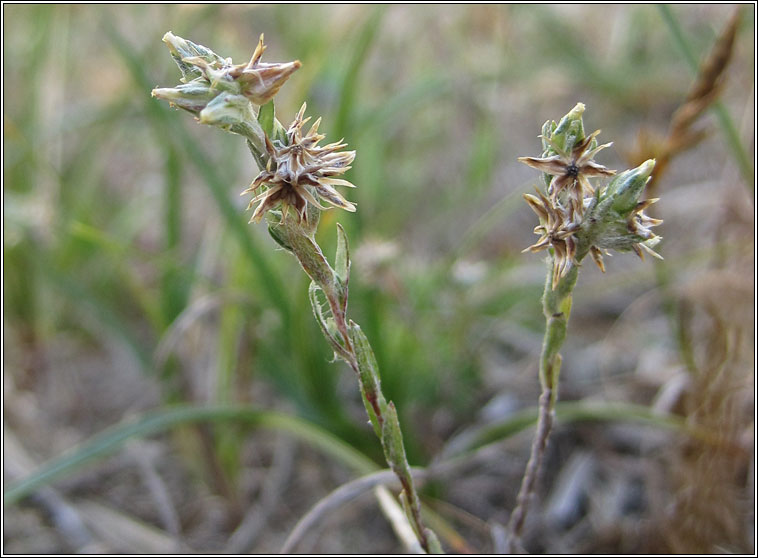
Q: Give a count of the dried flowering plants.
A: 2